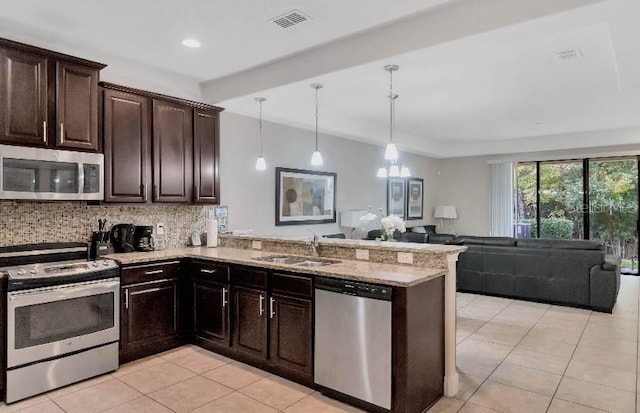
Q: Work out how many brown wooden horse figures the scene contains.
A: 0